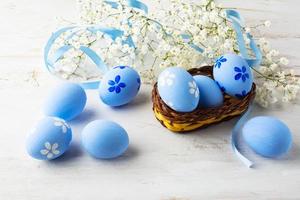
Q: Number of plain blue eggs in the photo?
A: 4